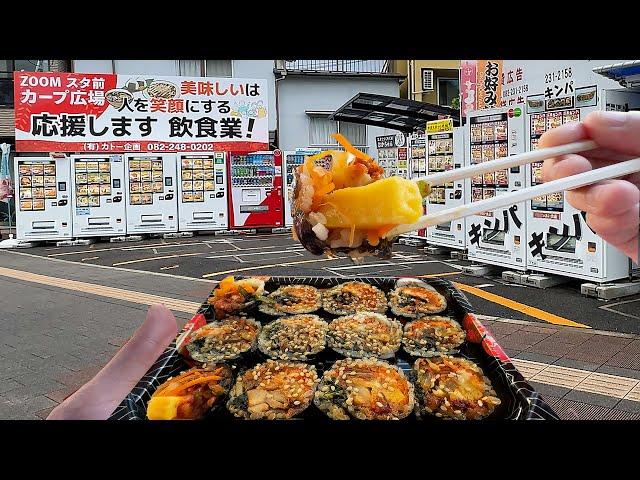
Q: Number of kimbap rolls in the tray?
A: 12